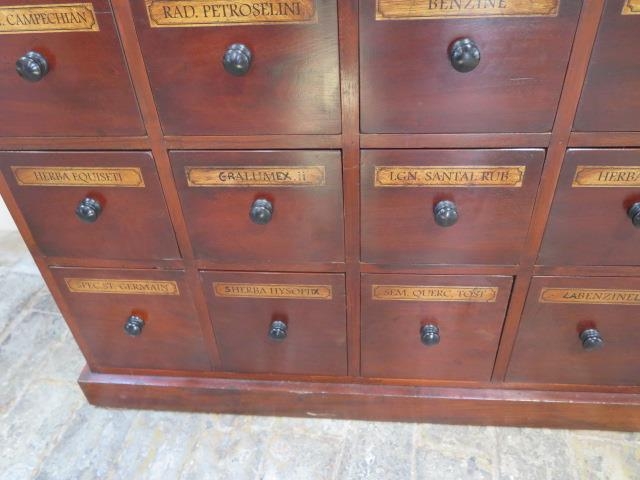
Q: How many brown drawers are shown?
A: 12